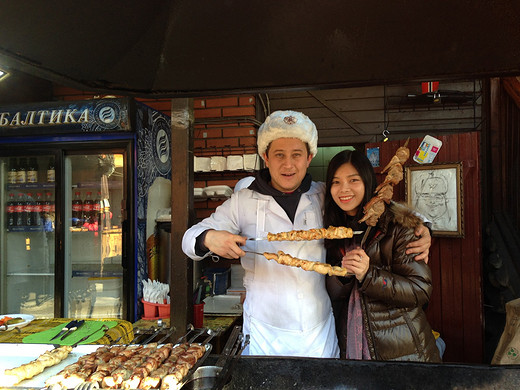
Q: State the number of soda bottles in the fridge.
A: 8